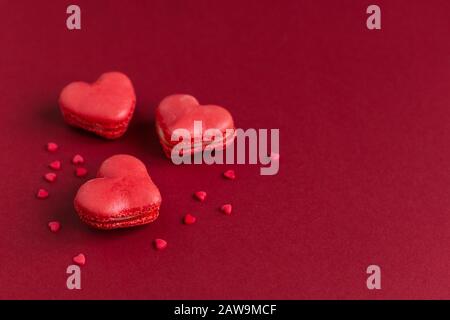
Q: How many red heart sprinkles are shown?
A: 14